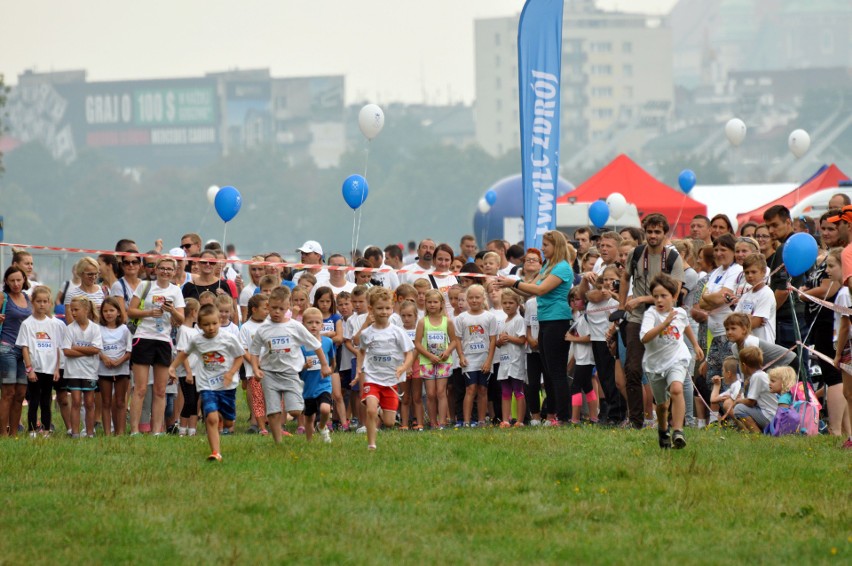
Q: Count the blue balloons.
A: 6